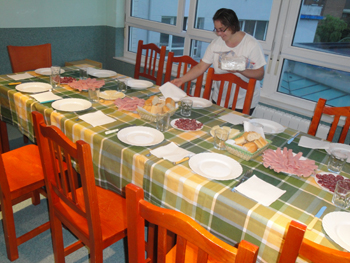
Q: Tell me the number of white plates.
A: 11